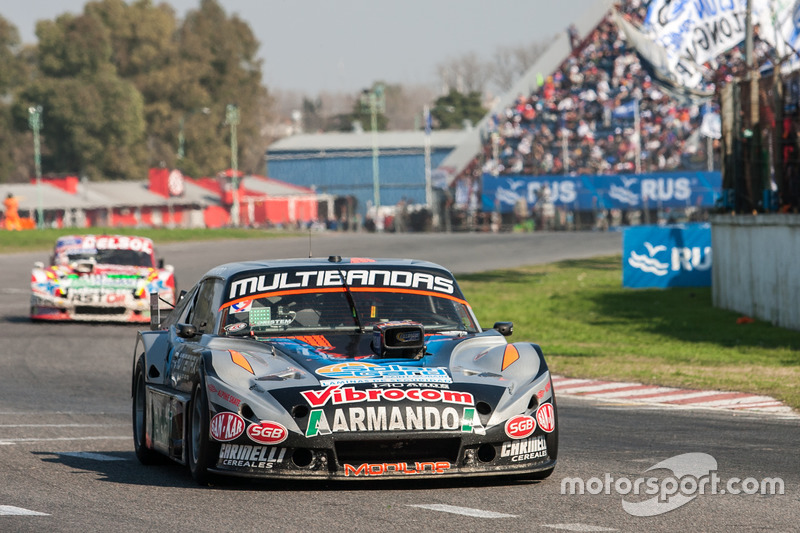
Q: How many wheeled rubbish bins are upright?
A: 0